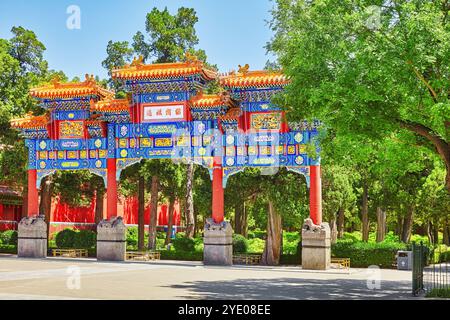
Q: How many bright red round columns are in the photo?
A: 4